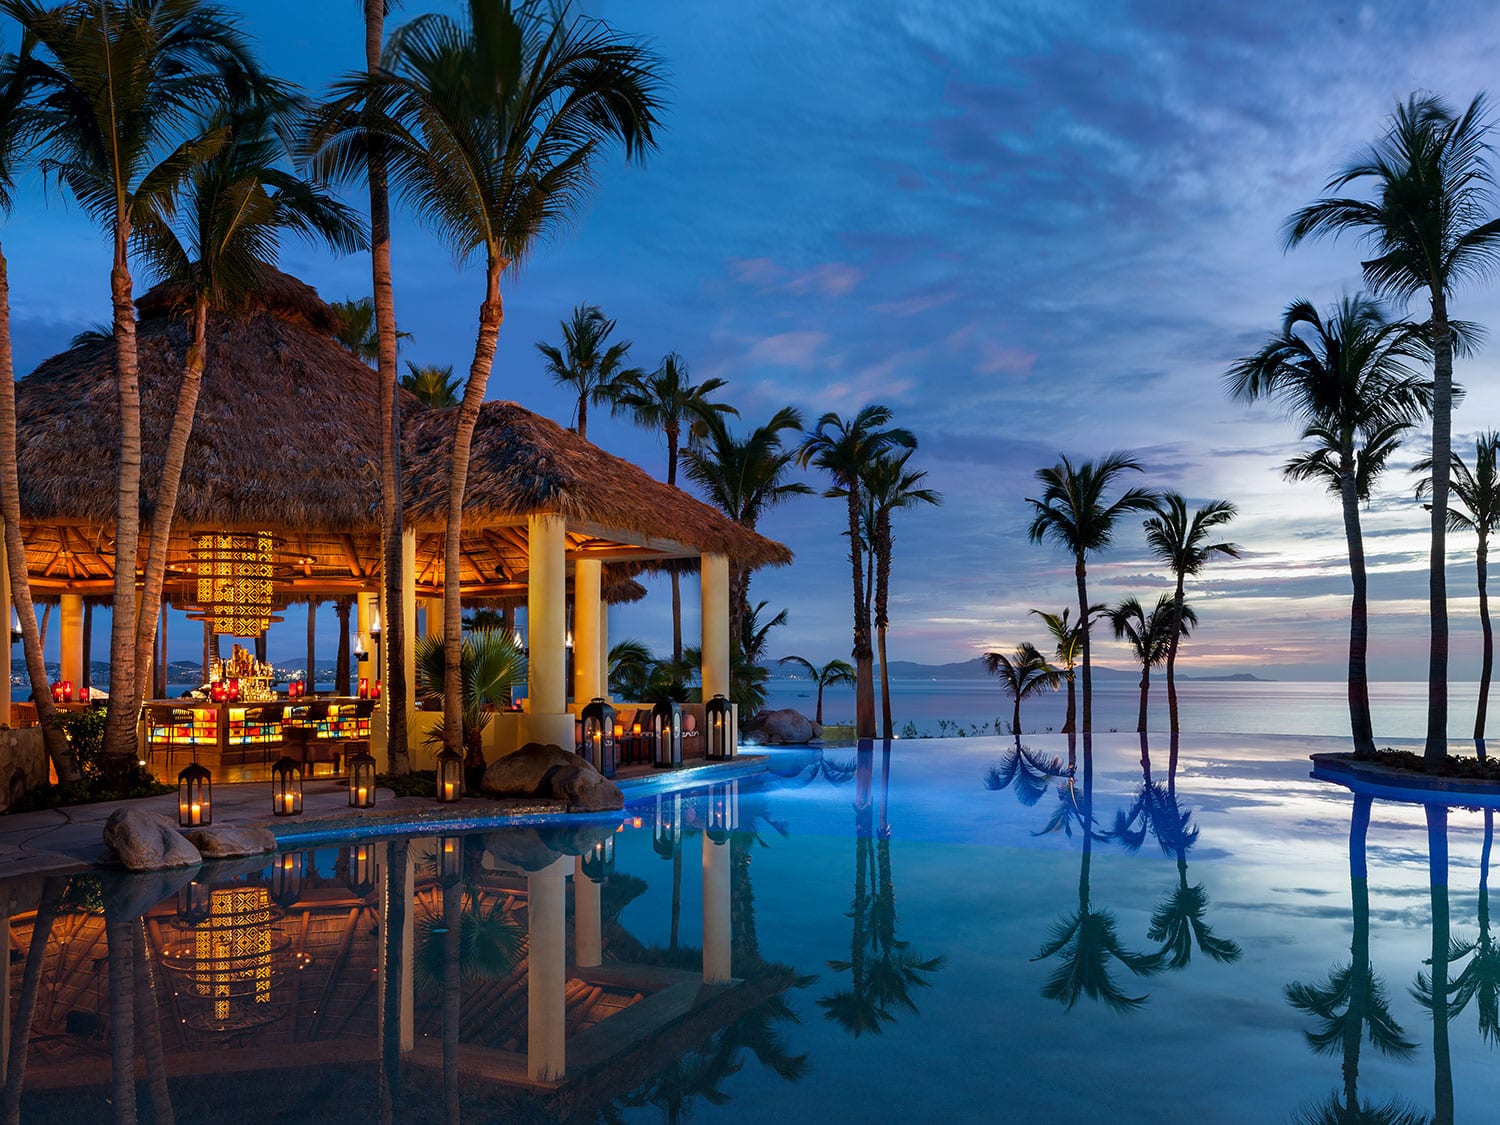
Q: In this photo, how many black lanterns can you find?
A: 7